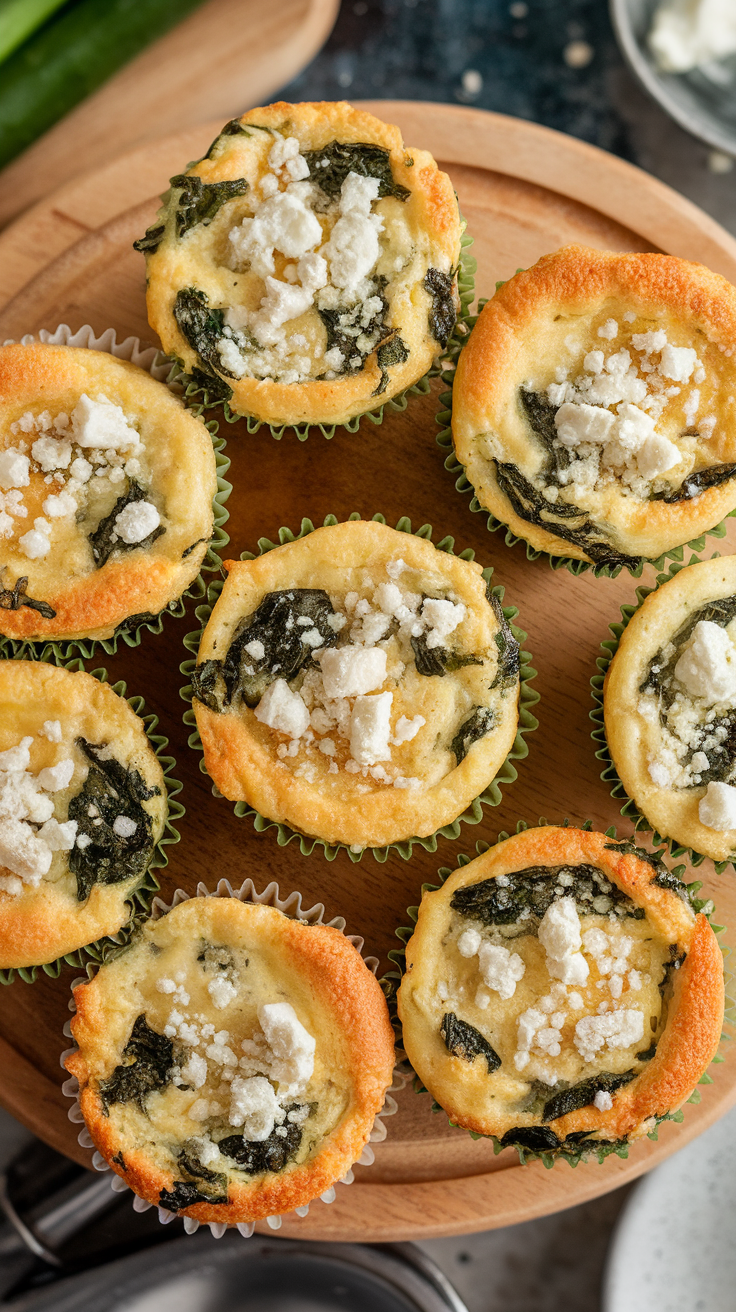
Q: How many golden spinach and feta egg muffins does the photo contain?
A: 8